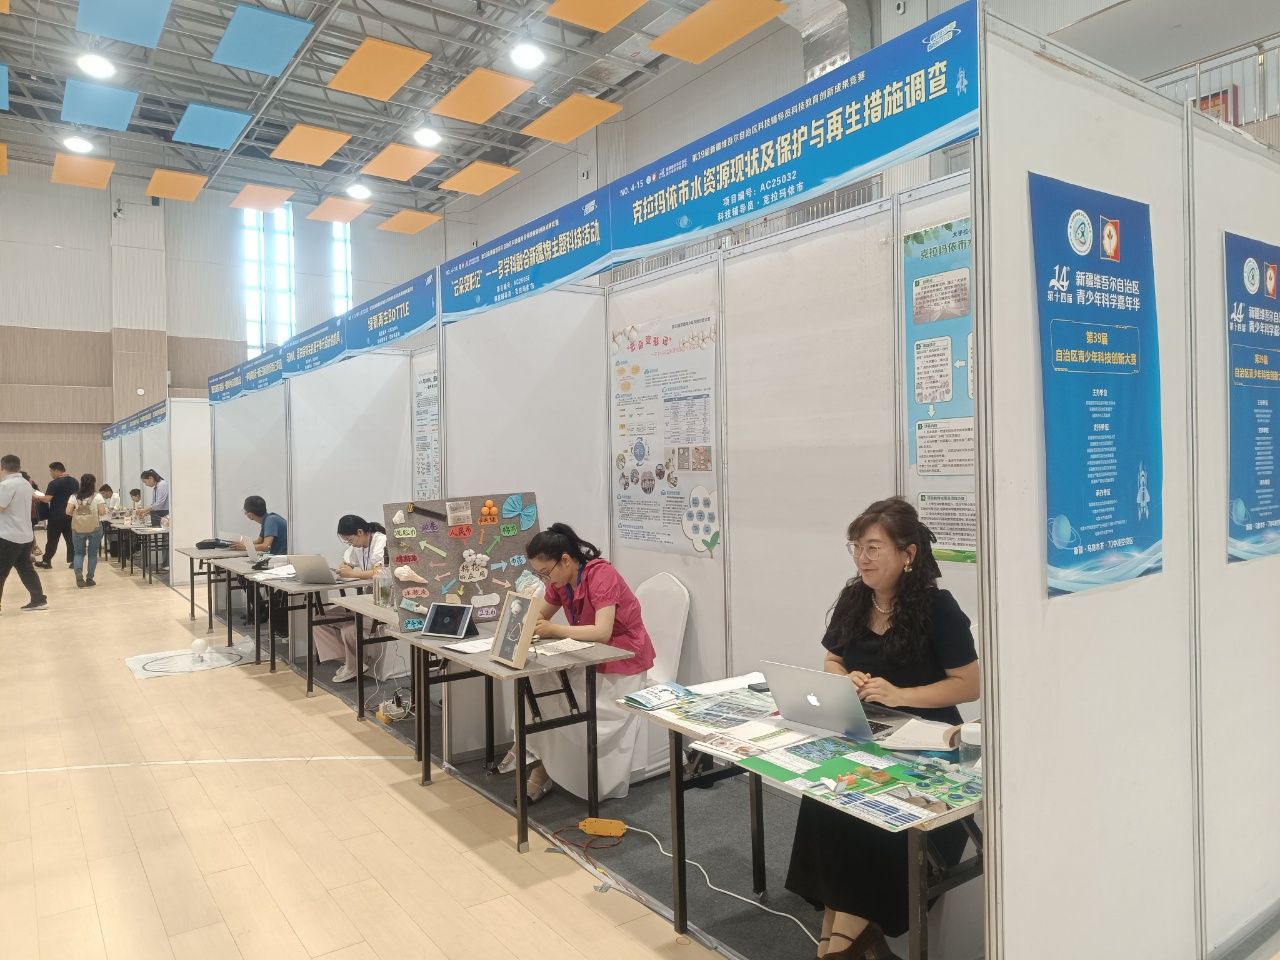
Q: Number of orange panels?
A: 15